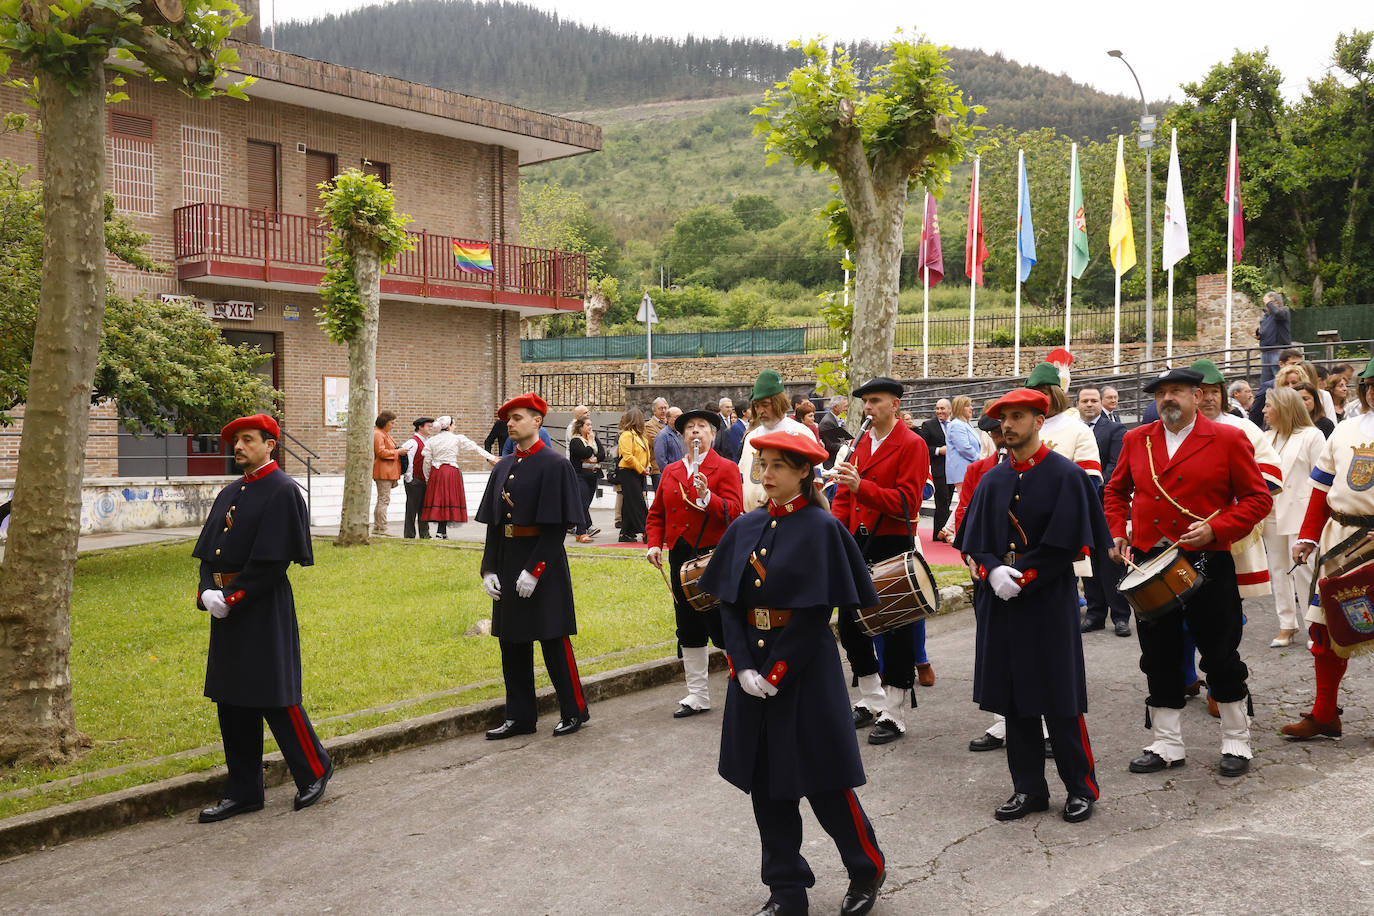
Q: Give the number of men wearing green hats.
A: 4